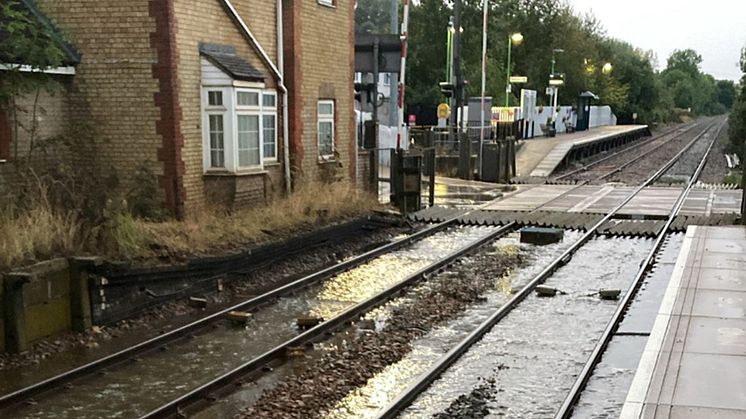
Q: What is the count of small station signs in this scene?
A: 2